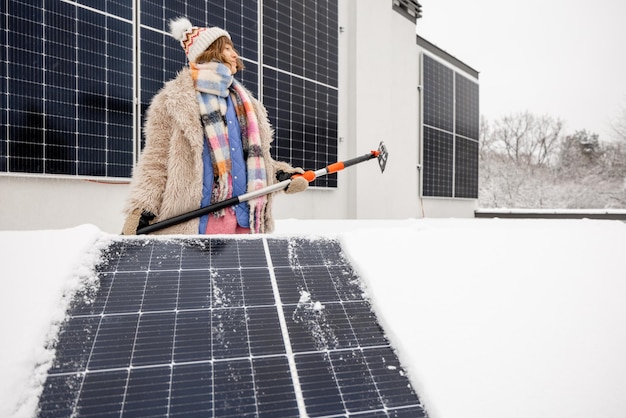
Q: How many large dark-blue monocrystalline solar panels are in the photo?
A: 6